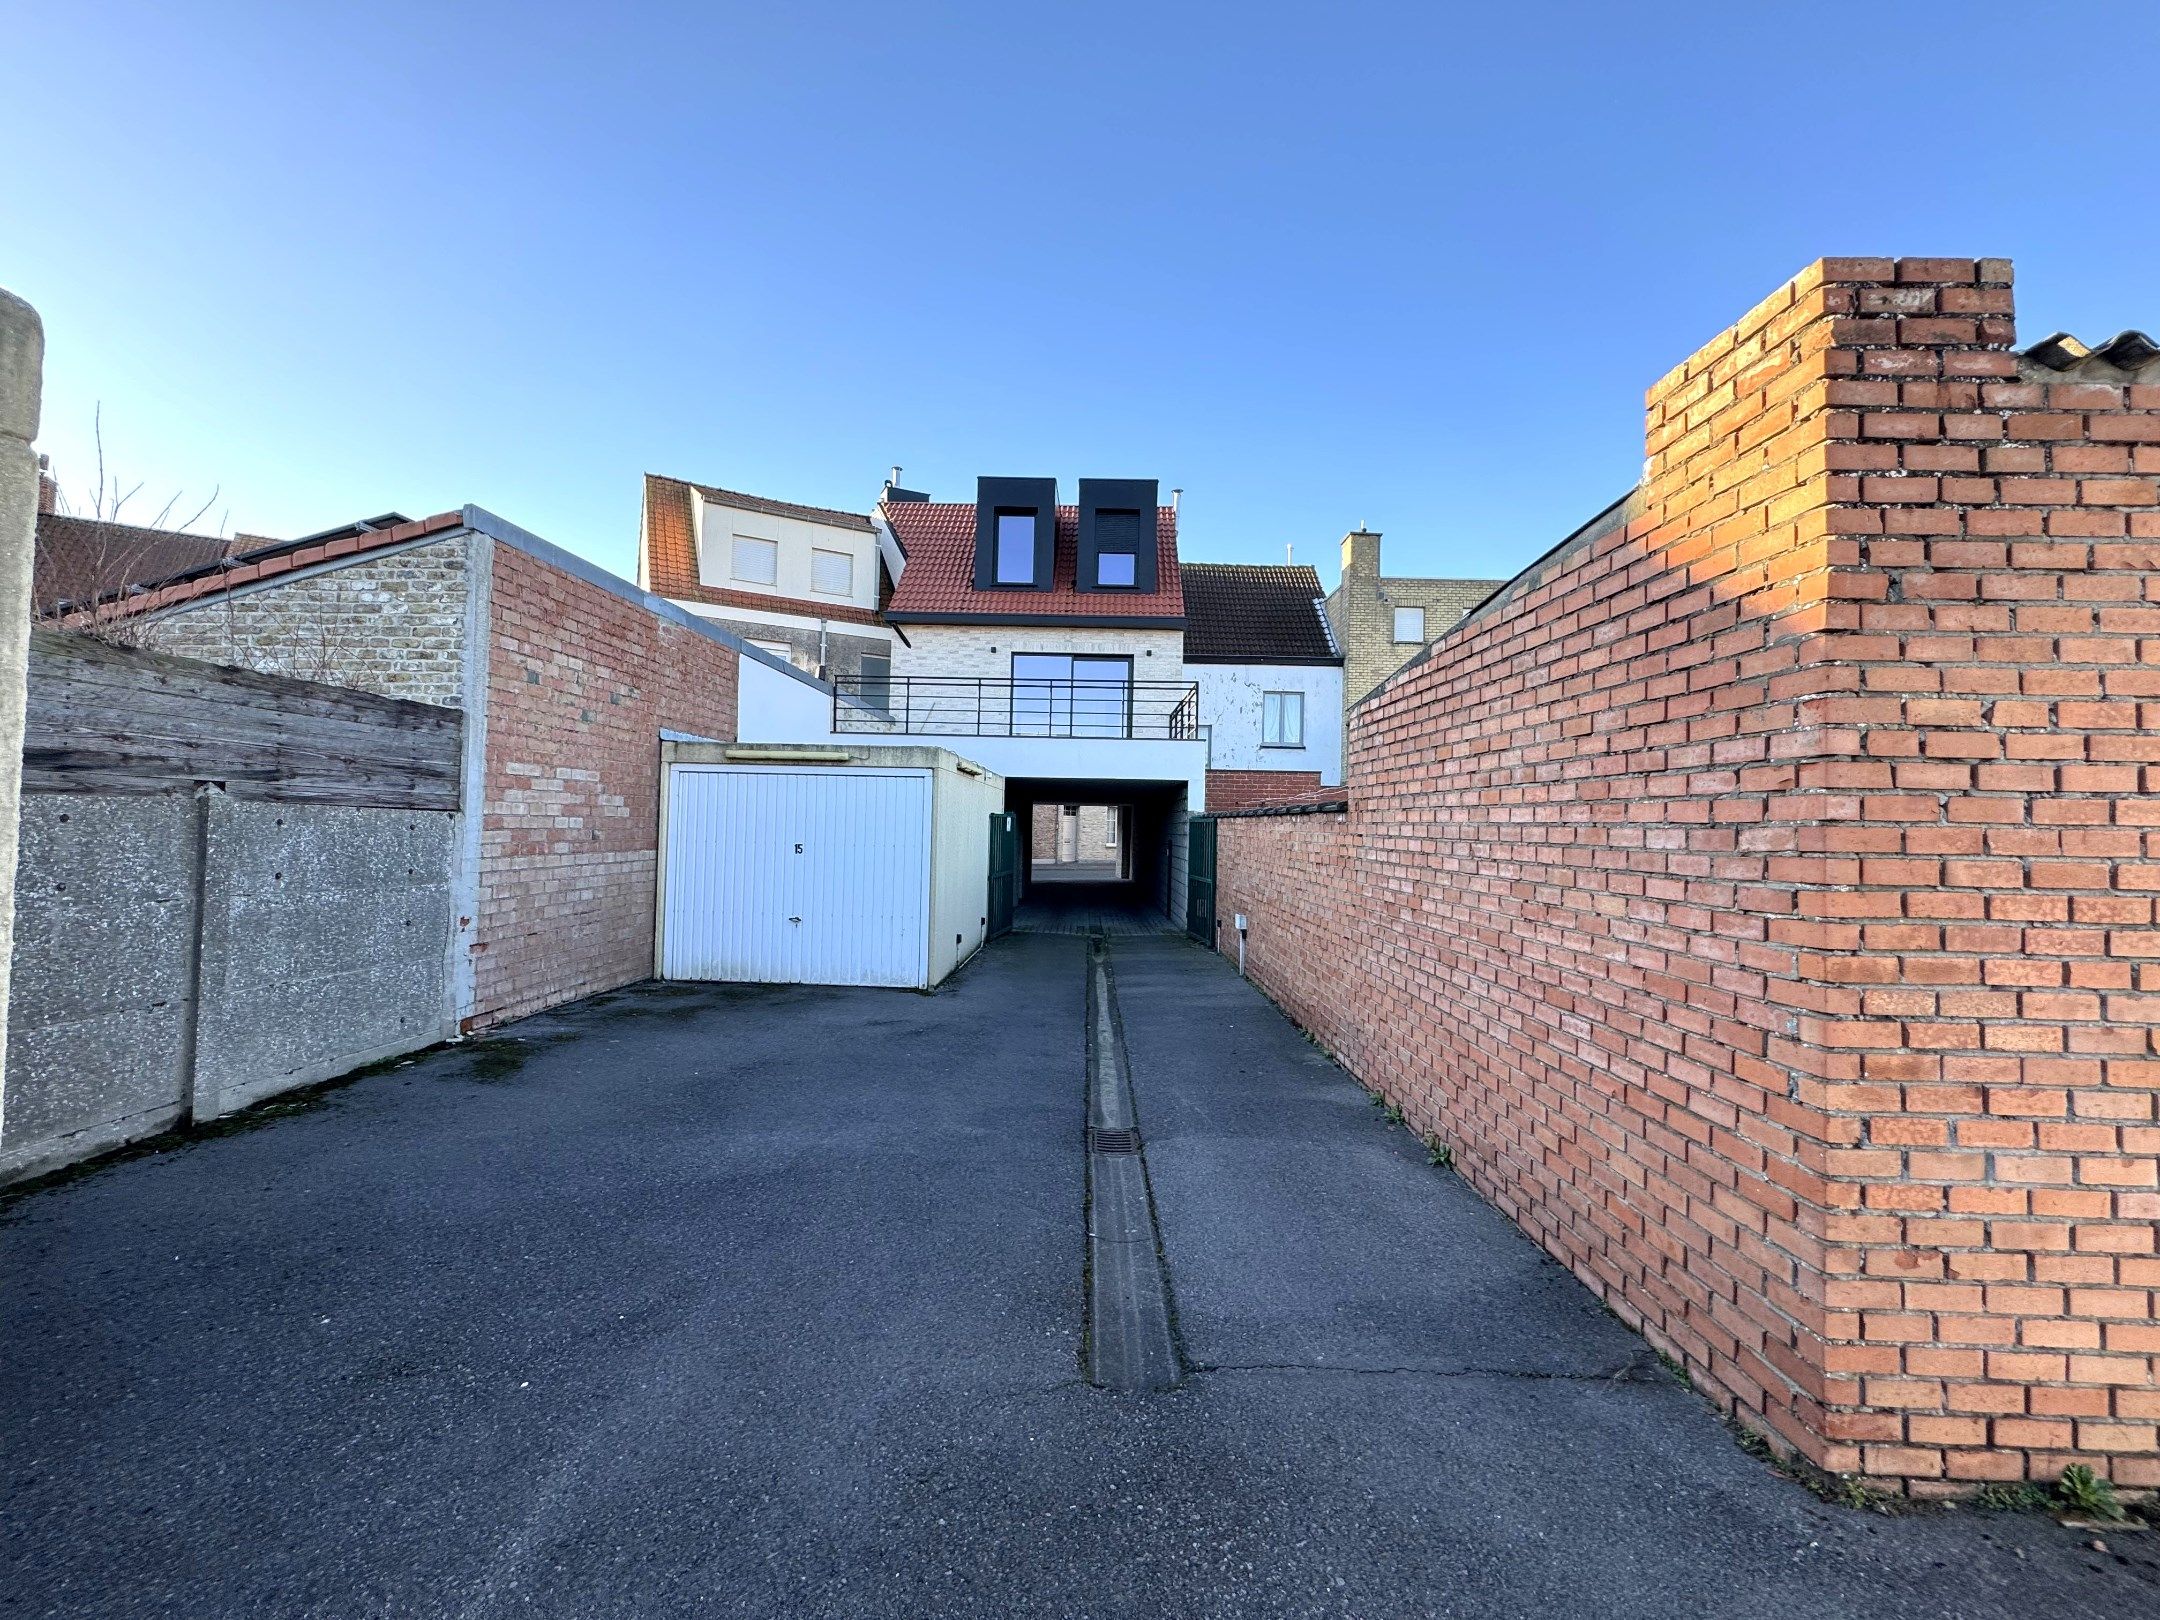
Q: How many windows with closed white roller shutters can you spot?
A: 3